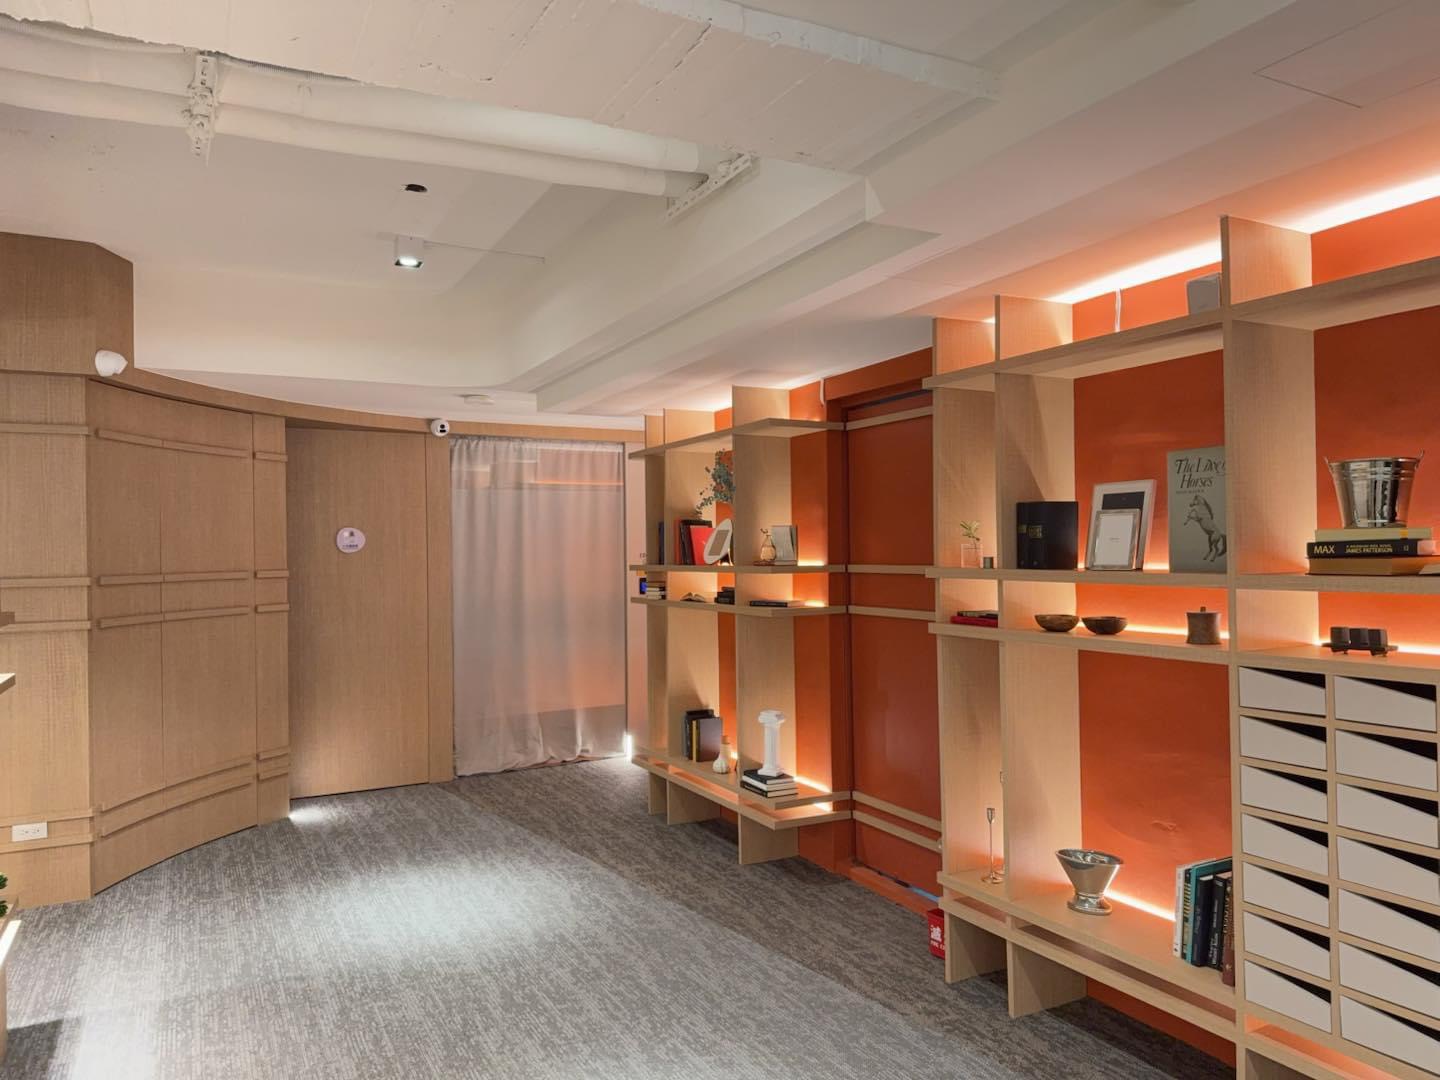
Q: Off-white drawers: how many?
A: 14